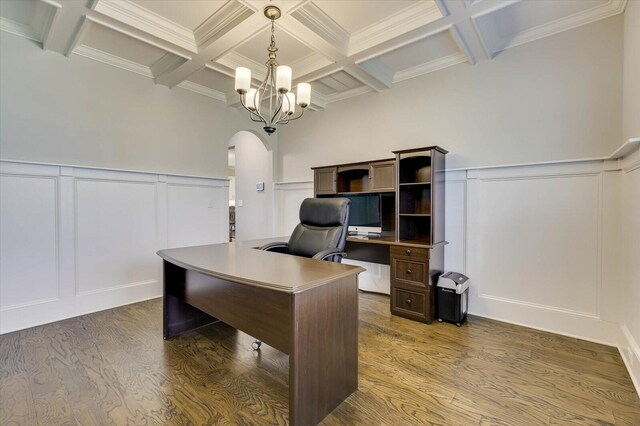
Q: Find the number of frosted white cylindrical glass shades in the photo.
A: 5